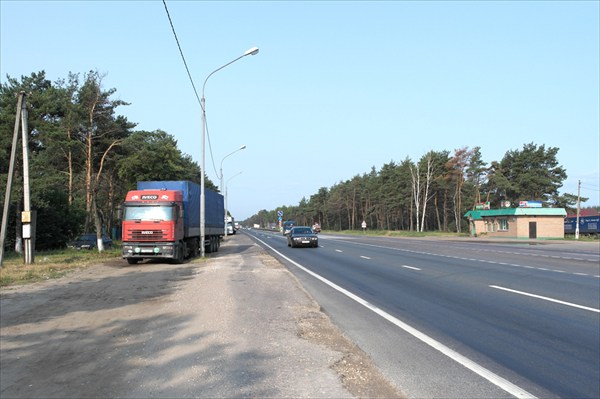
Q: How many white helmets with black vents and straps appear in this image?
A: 0